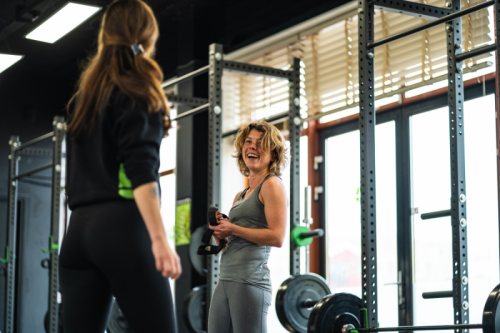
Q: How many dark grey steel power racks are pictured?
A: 3